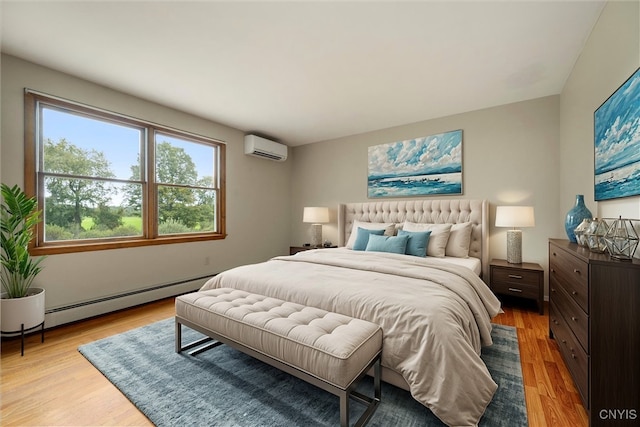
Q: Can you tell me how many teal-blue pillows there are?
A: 3